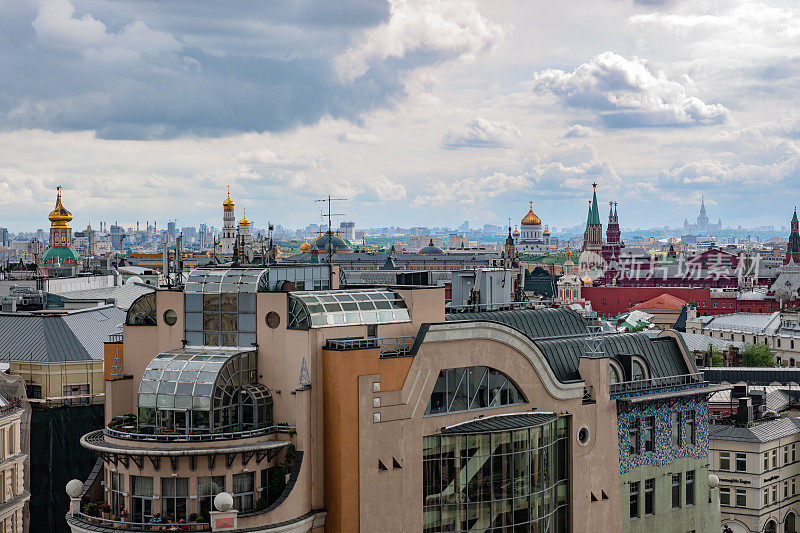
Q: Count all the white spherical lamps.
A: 3